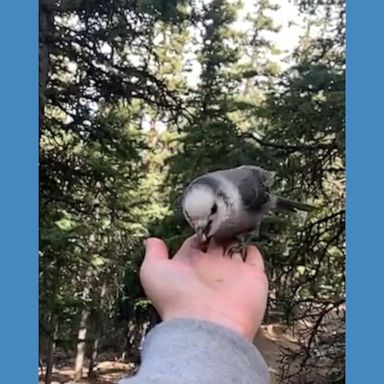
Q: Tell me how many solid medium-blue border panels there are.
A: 2